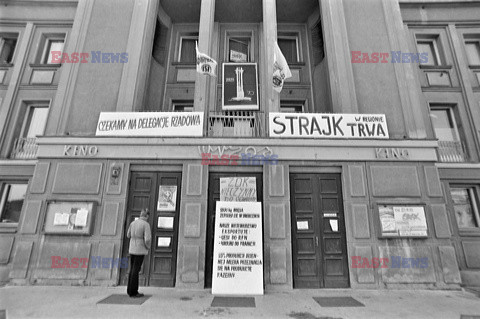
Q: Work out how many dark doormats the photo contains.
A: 3